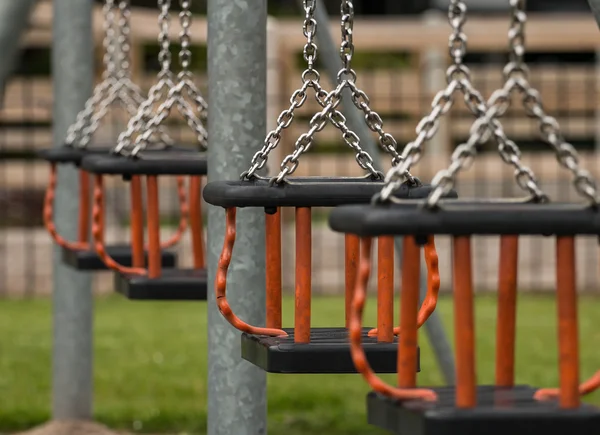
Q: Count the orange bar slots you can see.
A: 12